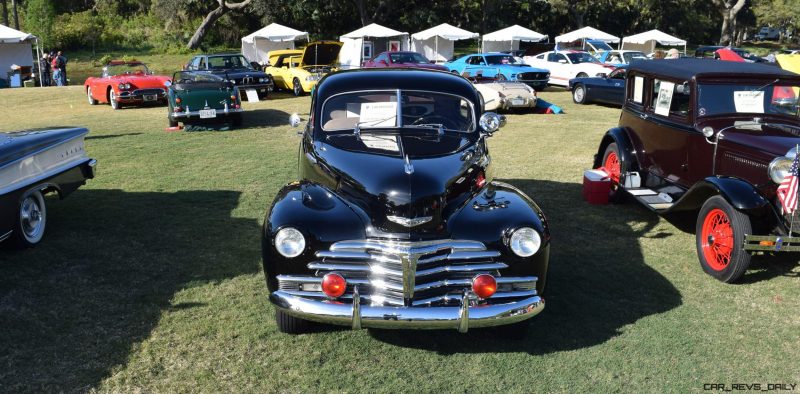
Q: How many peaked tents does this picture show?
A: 7